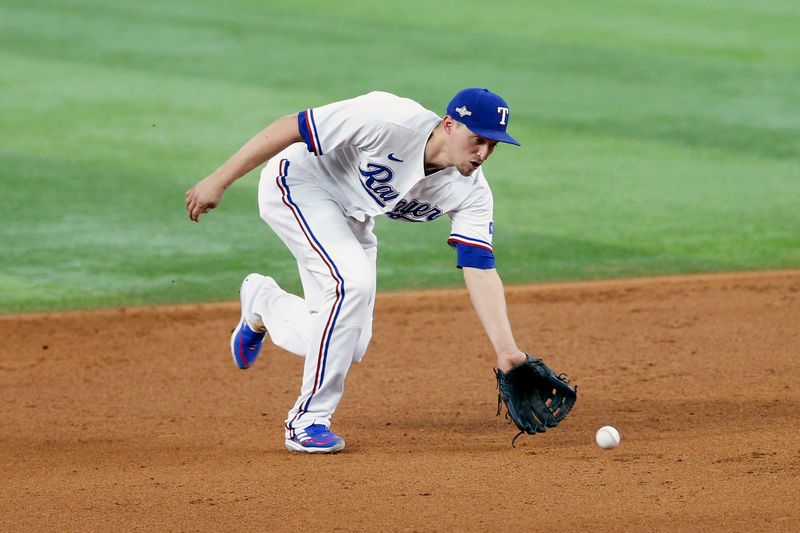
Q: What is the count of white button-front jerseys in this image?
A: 1